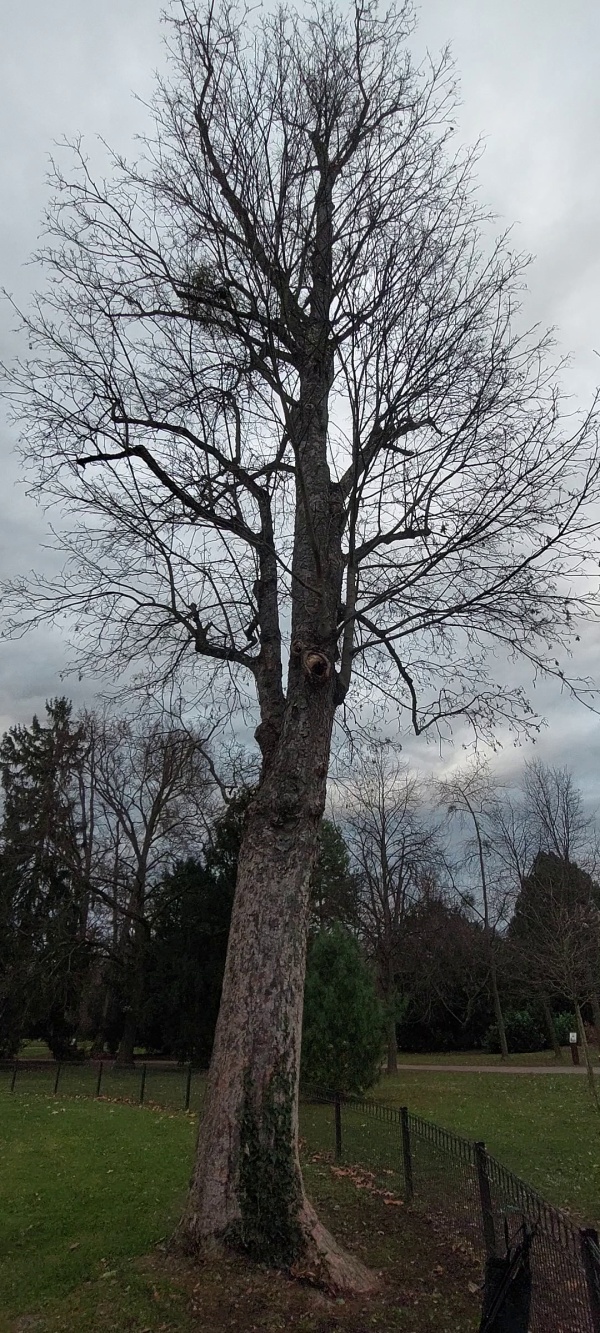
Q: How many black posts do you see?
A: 9